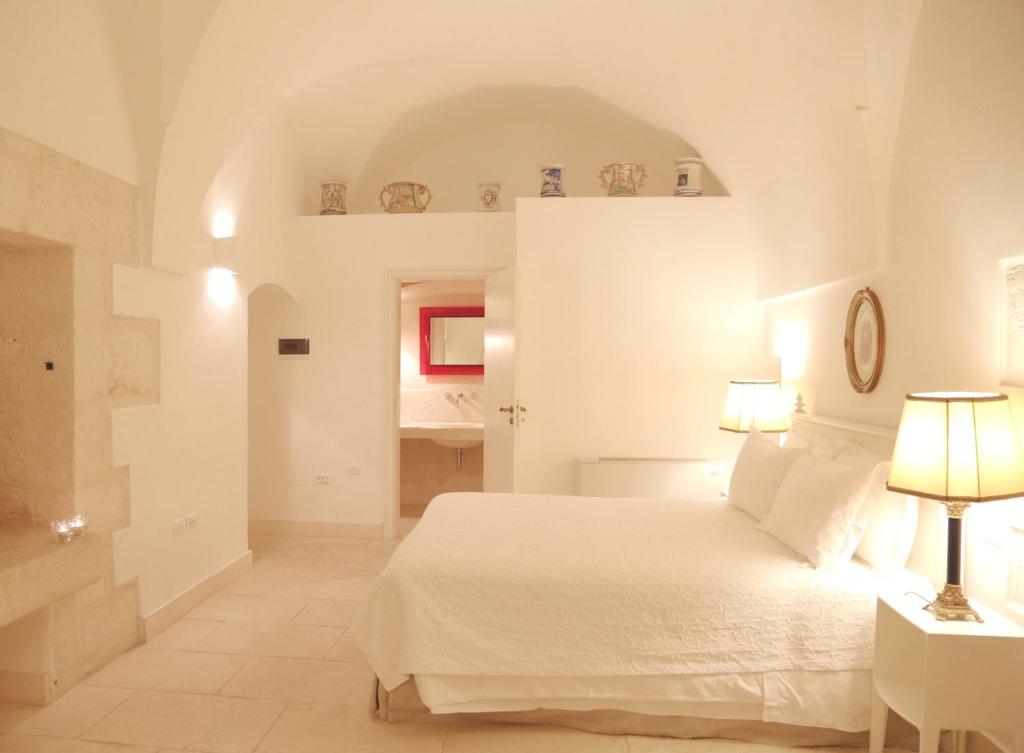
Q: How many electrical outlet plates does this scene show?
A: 4